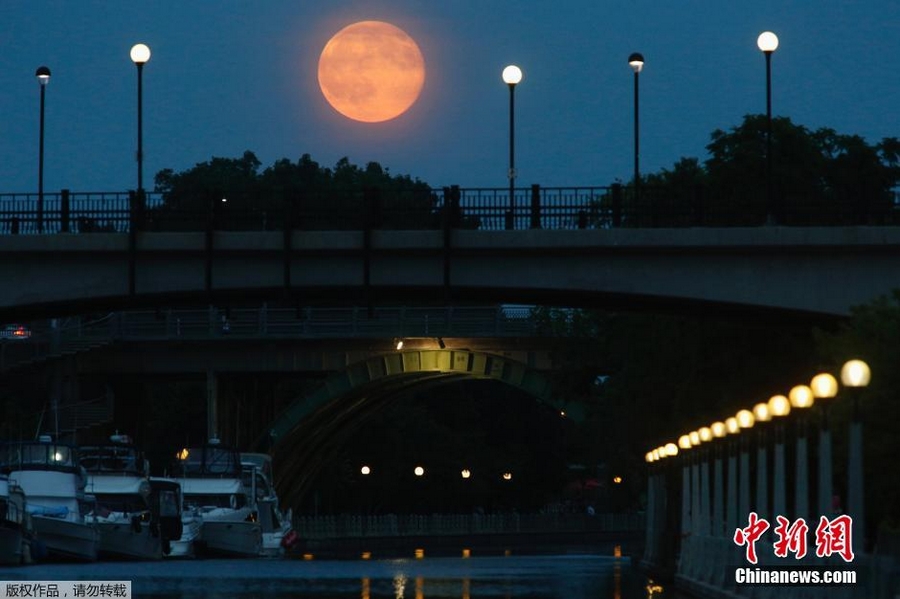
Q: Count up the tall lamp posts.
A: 5